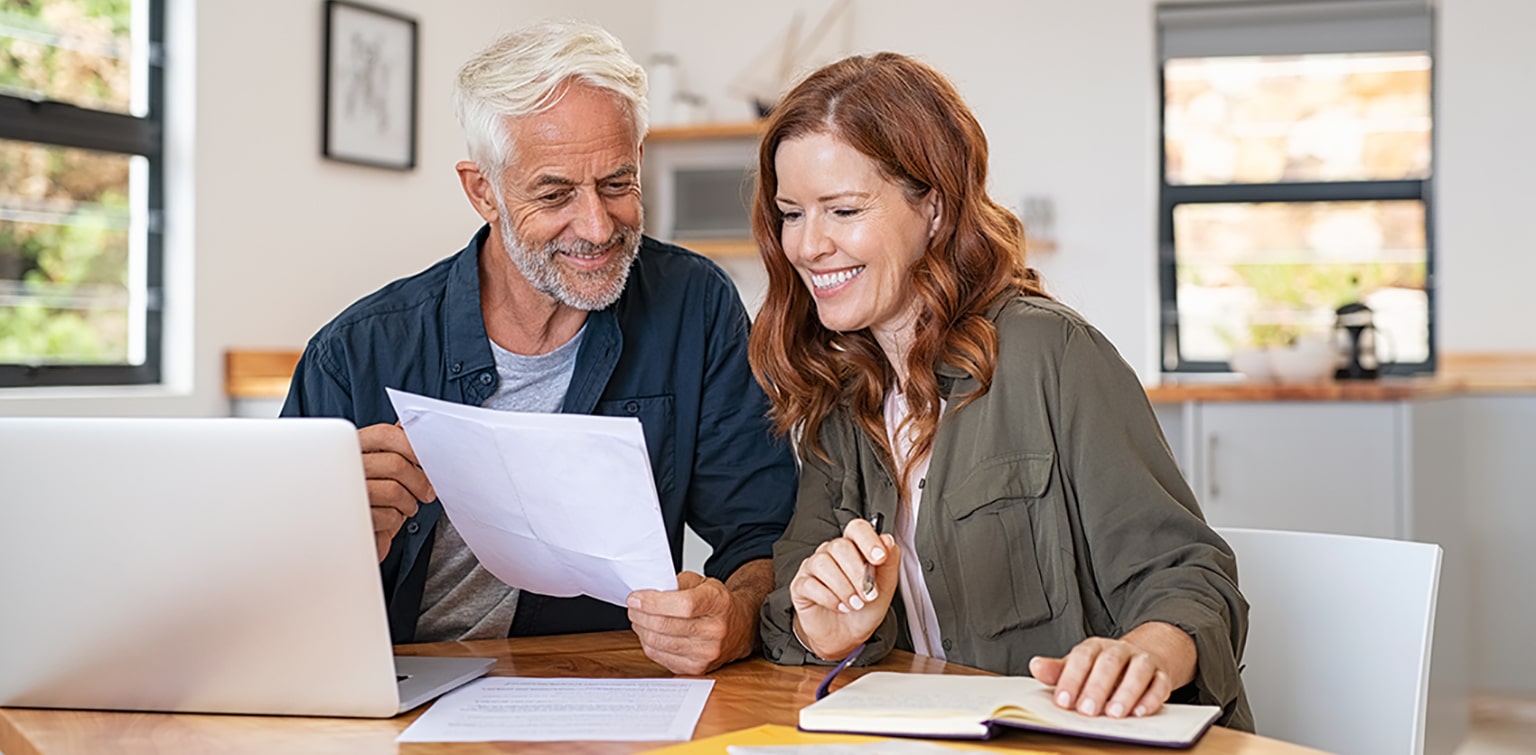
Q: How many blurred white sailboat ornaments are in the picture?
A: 1